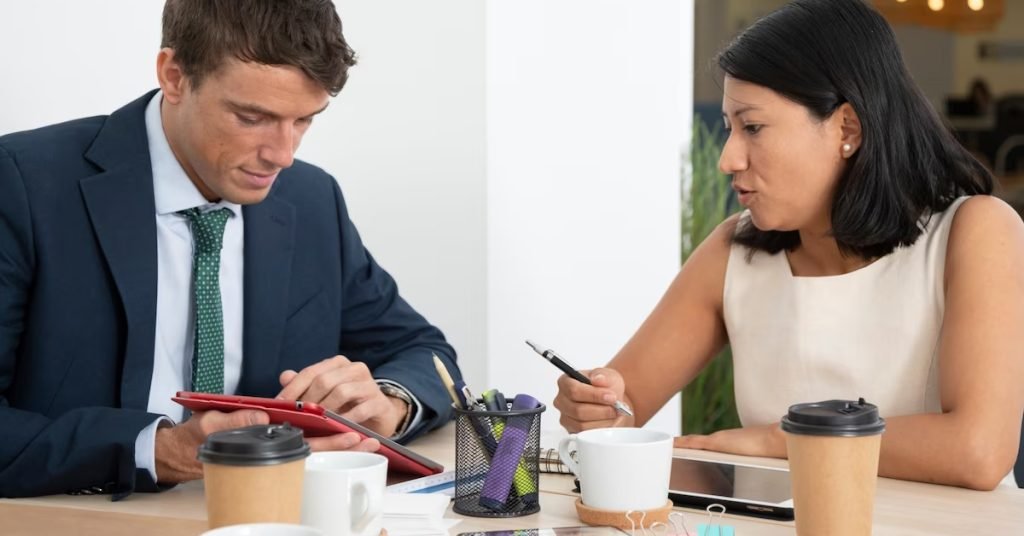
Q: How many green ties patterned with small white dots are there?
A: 1